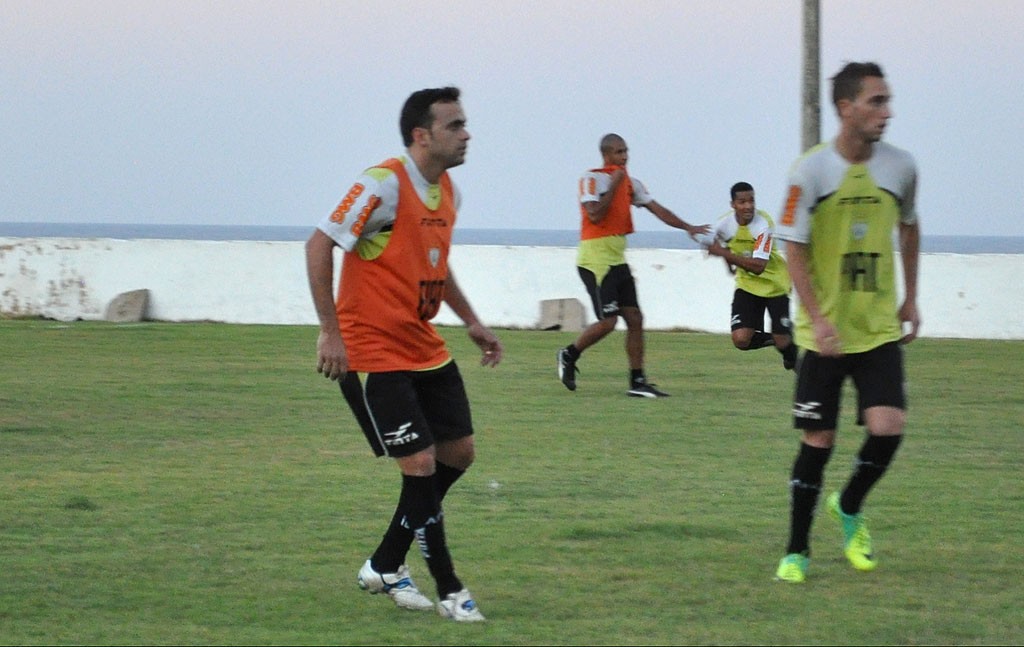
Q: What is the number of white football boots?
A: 2